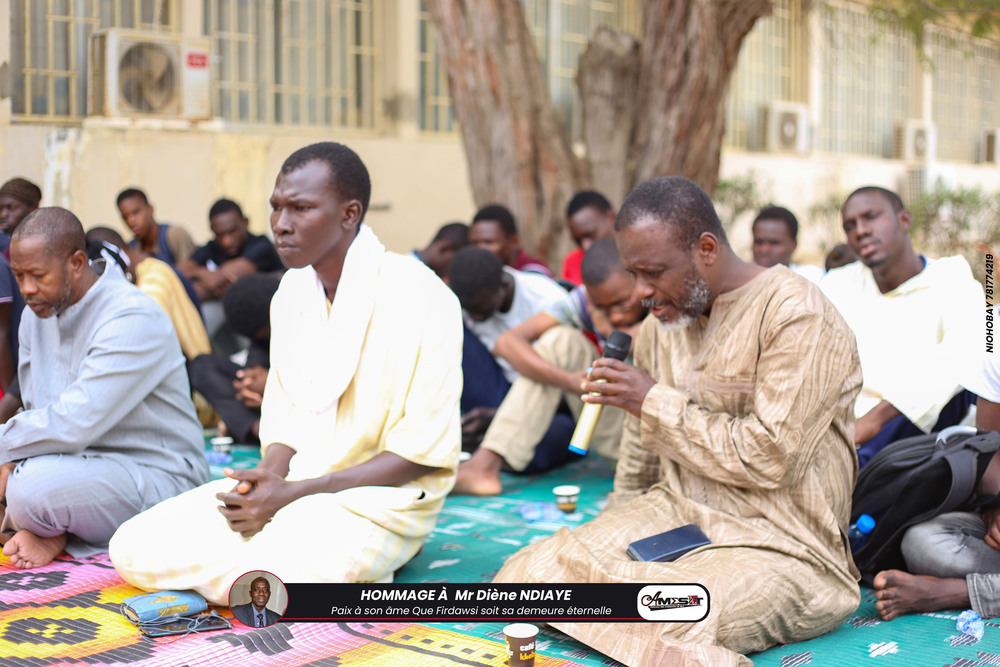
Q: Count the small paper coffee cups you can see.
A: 3